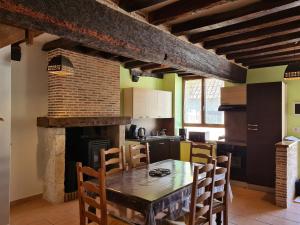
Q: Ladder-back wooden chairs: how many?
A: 6